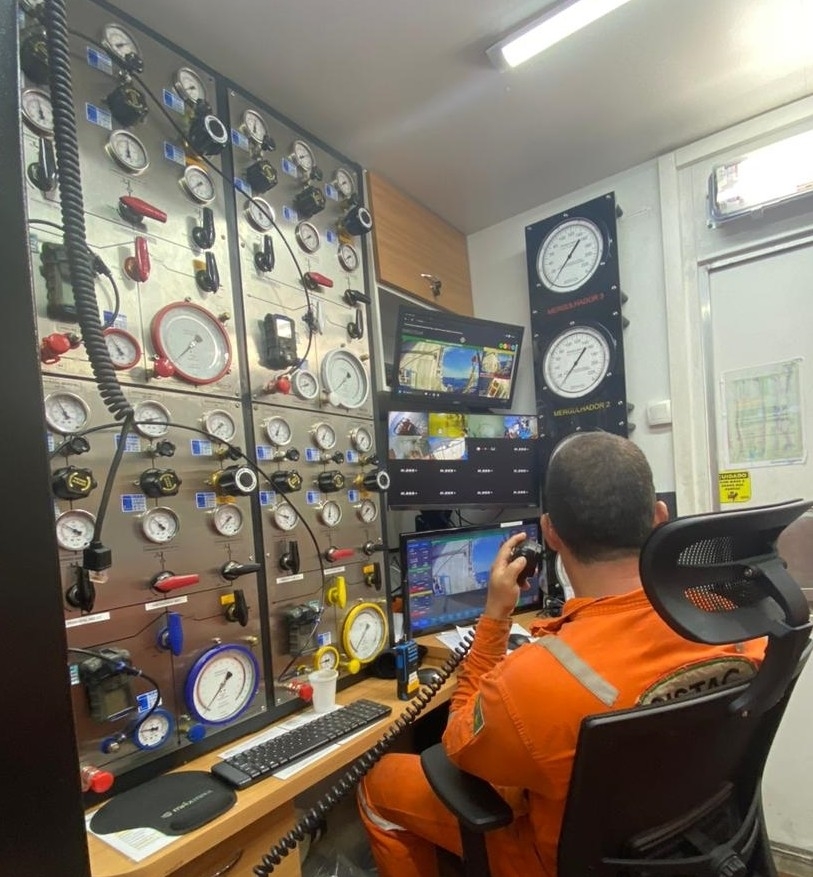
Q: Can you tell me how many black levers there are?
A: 12